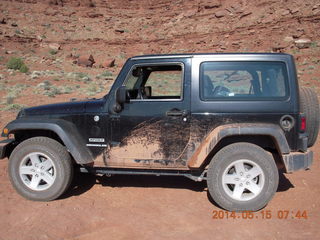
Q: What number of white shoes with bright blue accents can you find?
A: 0